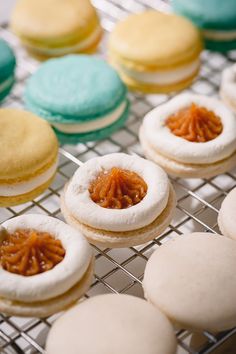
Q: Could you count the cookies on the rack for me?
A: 13